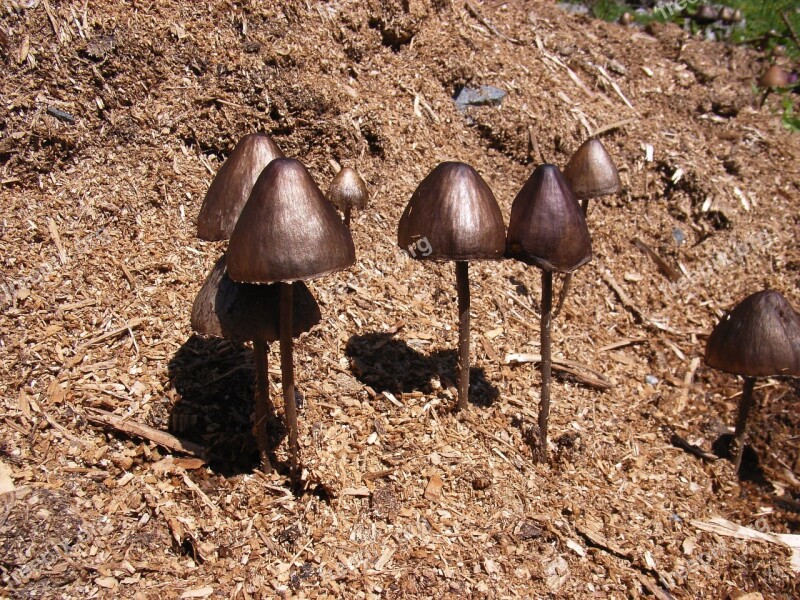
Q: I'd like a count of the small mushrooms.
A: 2